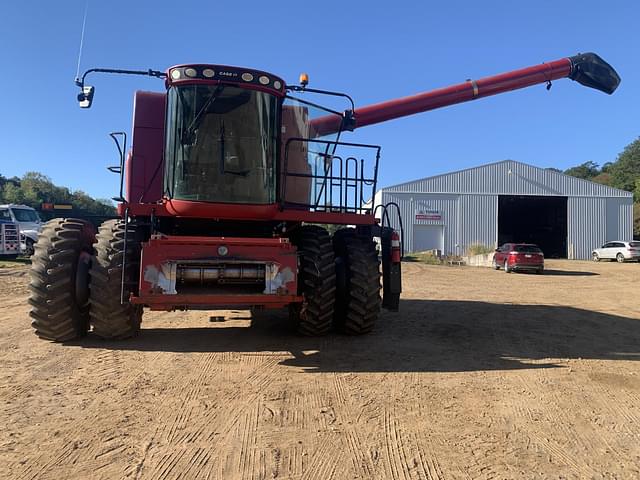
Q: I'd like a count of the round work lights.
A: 6